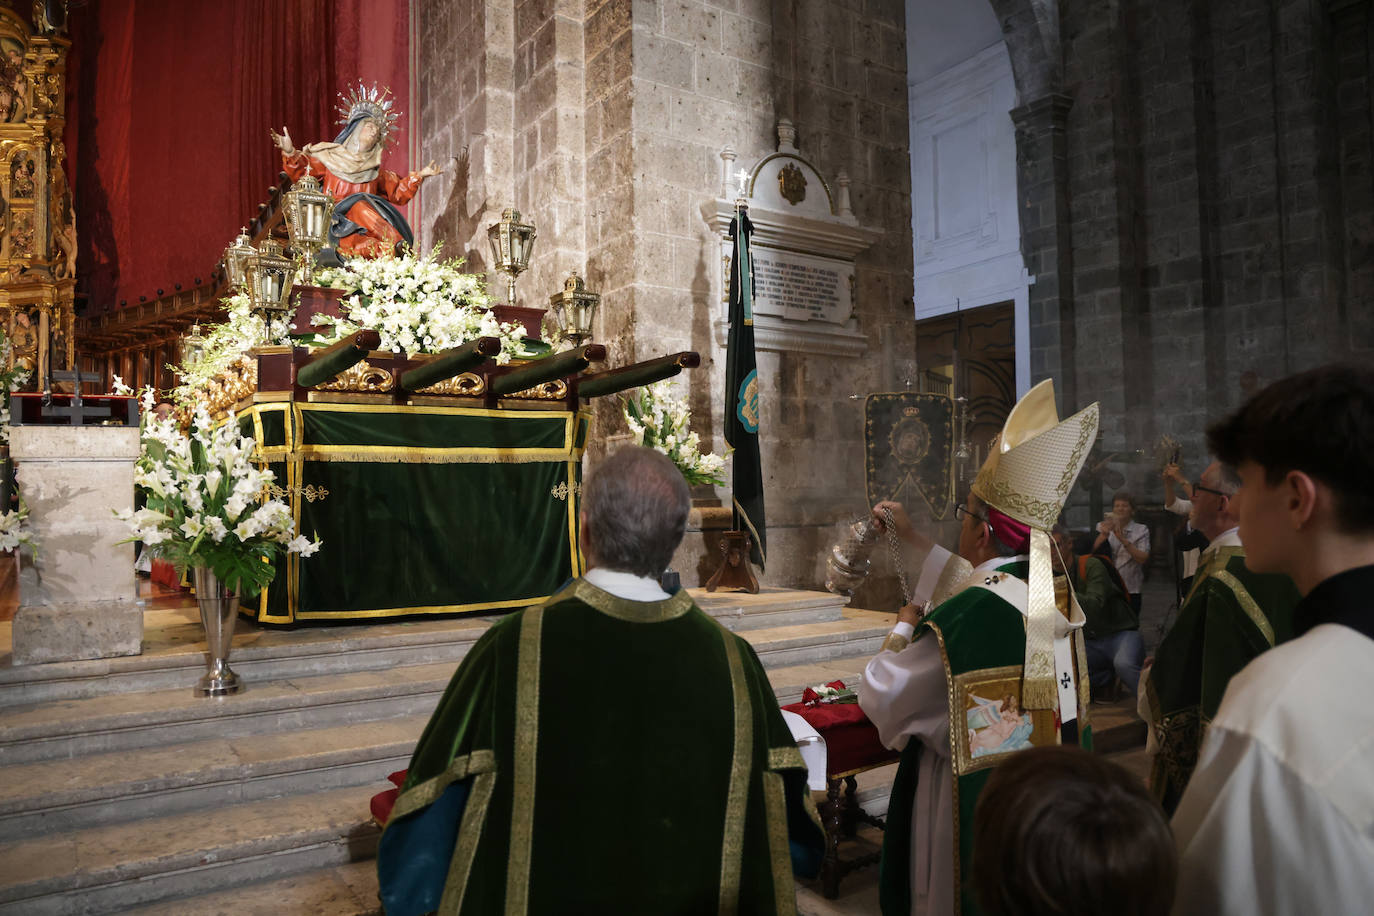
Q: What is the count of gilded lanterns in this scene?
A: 6